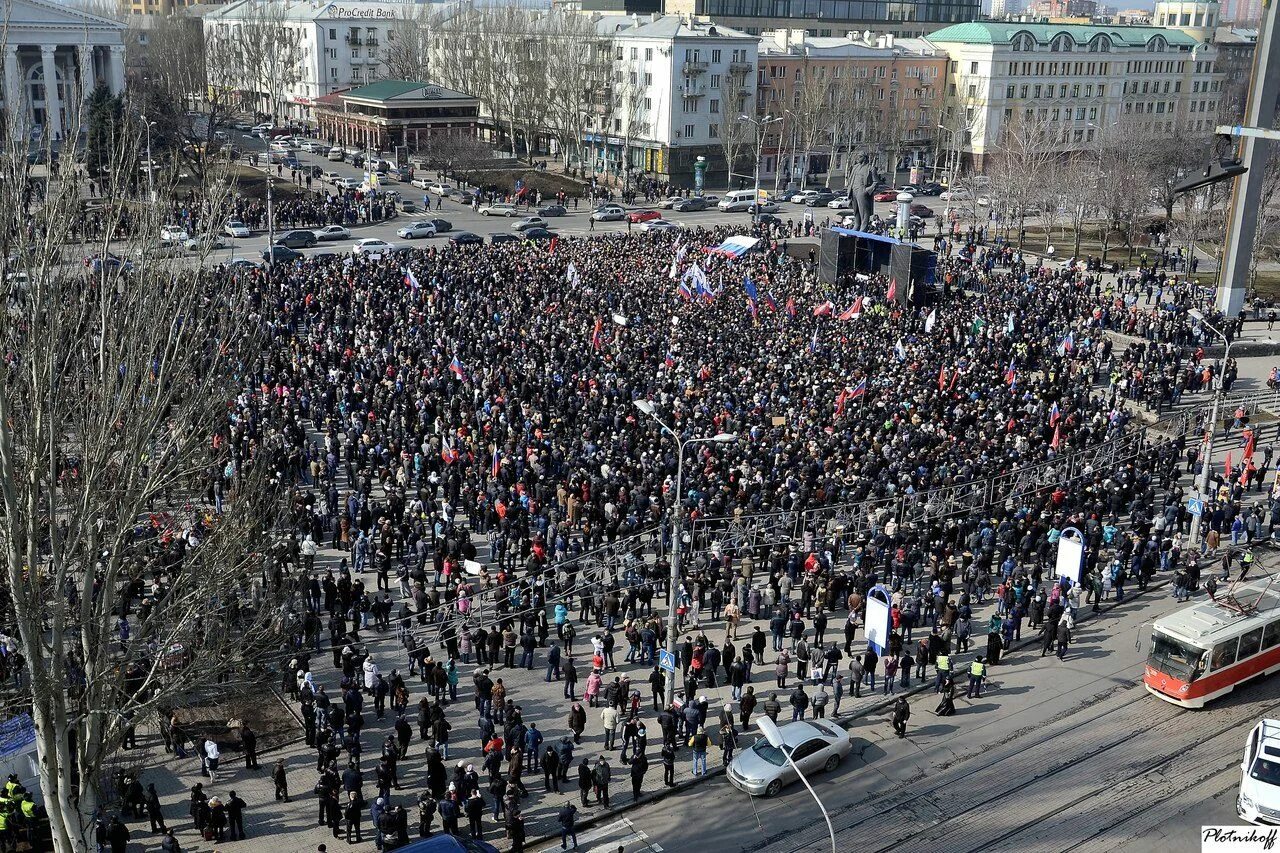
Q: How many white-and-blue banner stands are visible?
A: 2